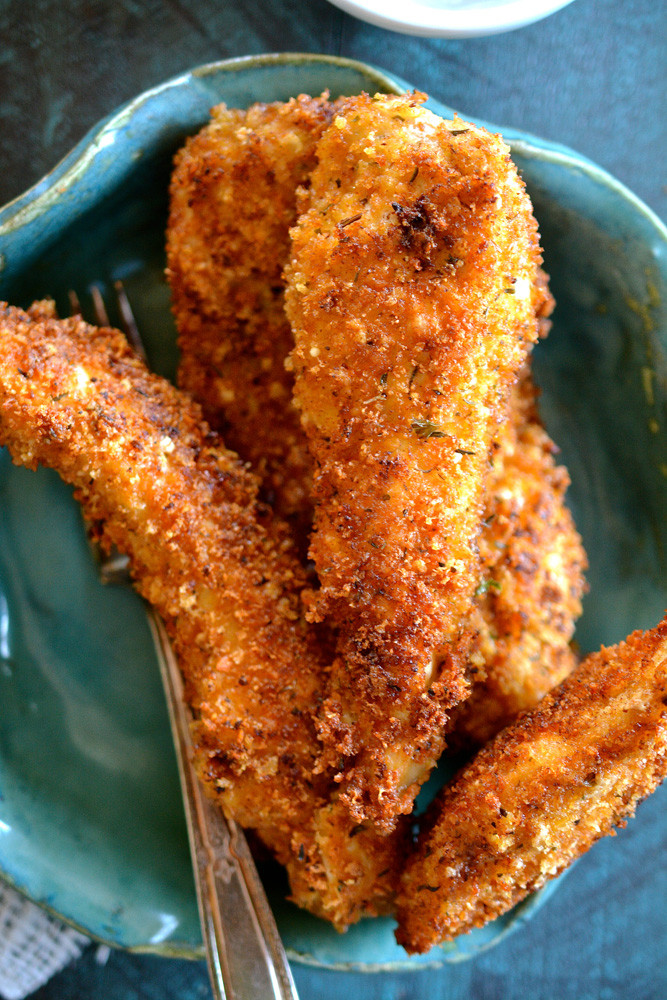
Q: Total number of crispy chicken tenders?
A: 5